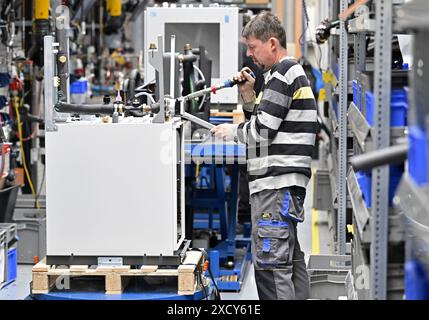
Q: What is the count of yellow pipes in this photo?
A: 2